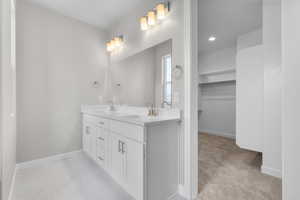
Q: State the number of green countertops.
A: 0